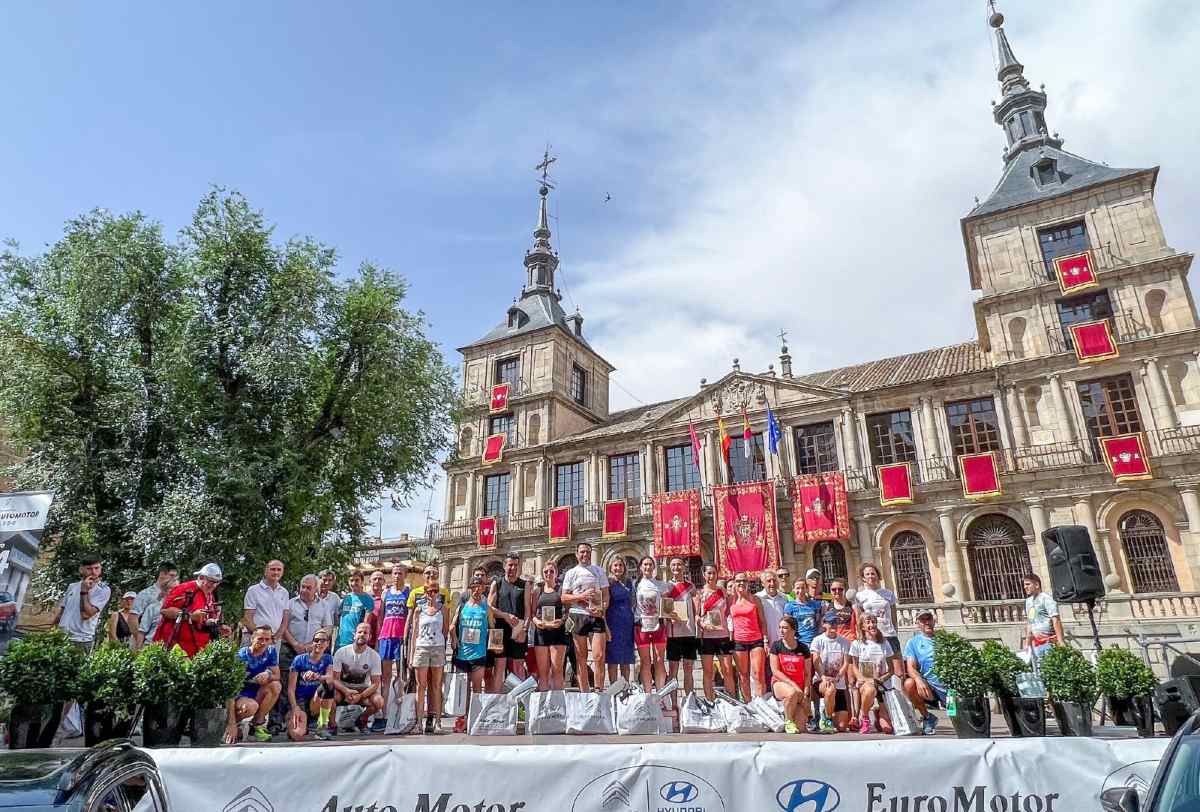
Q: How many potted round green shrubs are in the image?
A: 8